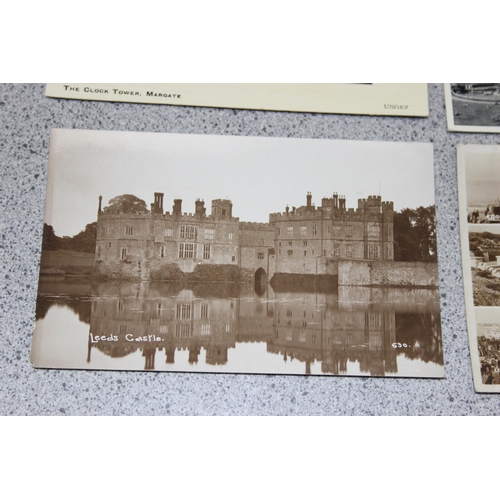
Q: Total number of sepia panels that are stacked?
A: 3